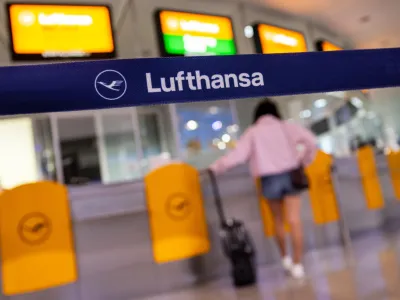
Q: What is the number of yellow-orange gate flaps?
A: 6